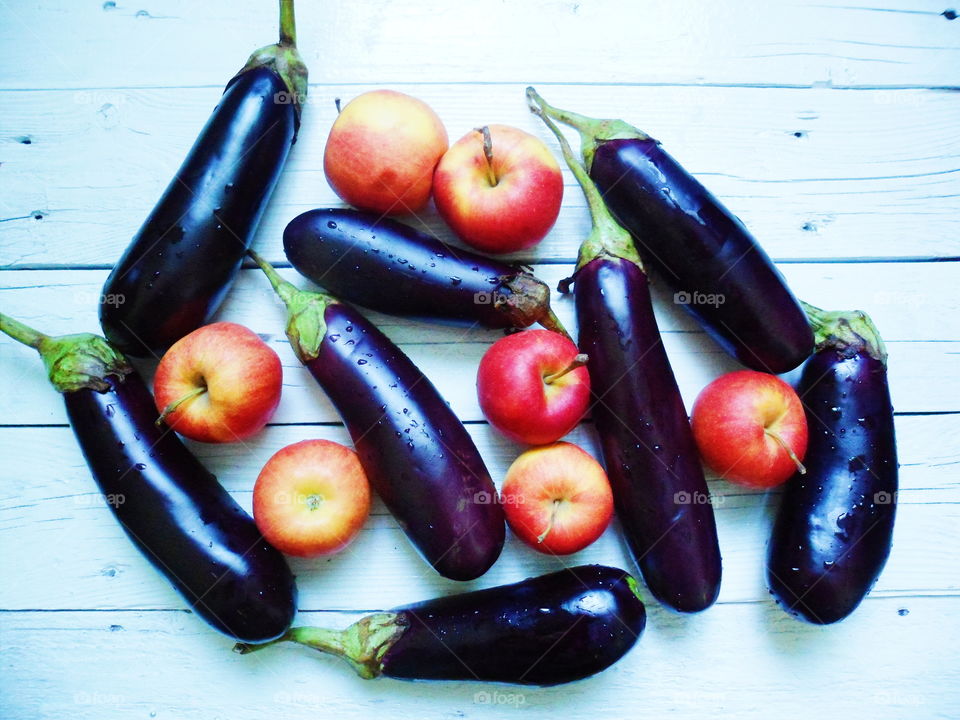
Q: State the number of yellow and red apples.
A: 7